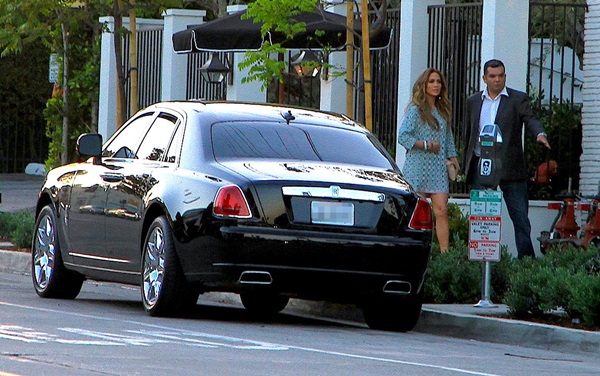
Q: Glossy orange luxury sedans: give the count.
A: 0